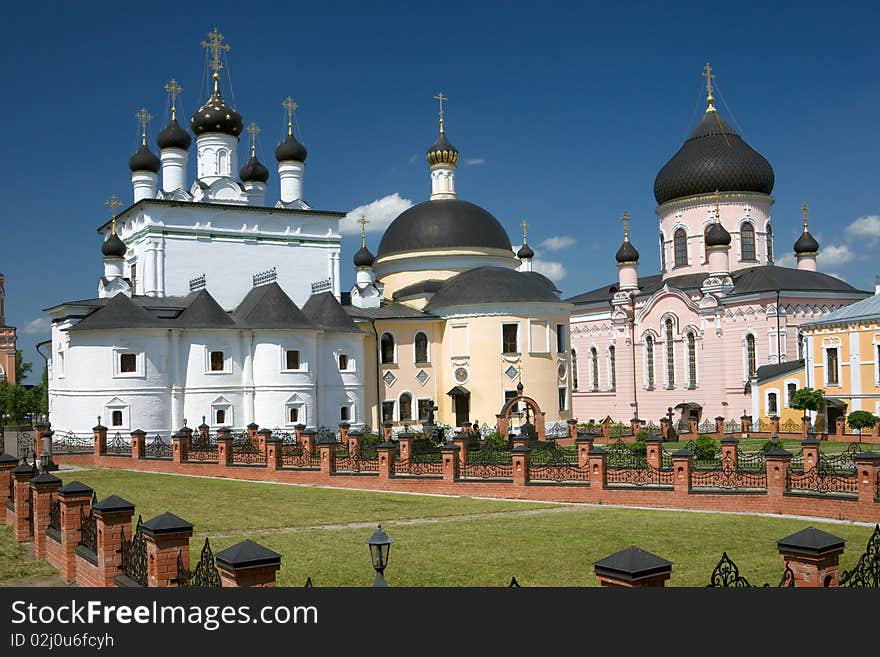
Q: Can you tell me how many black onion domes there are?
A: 13